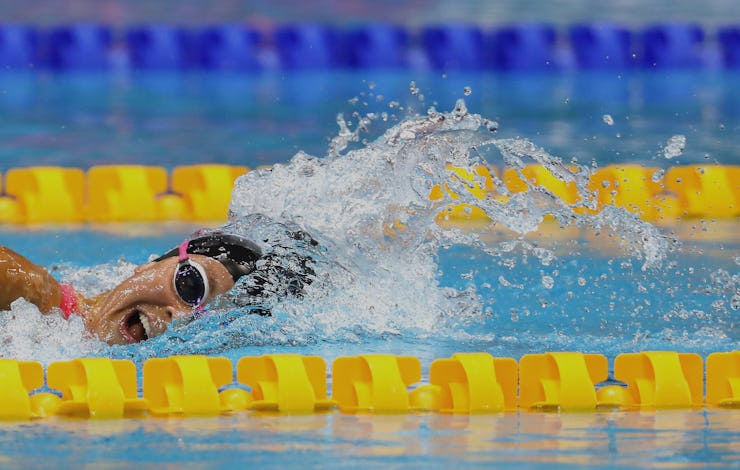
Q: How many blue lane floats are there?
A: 11